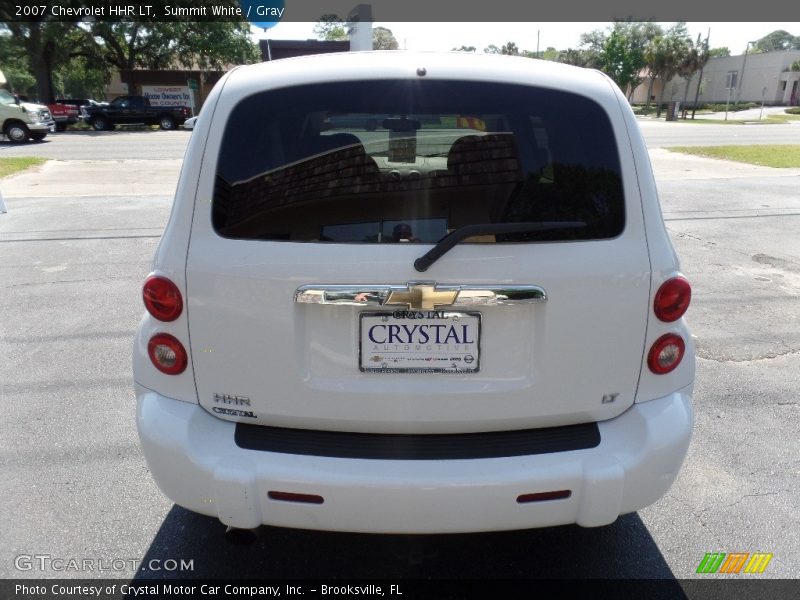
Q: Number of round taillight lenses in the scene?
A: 4